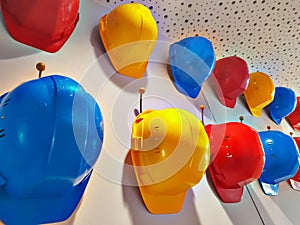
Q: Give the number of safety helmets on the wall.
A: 12